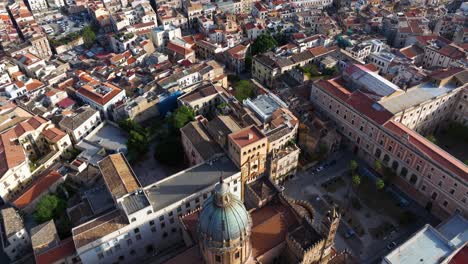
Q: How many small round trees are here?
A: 4